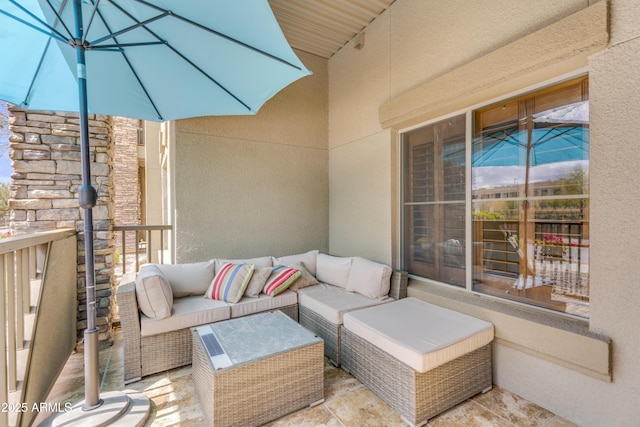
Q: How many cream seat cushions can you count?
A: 4